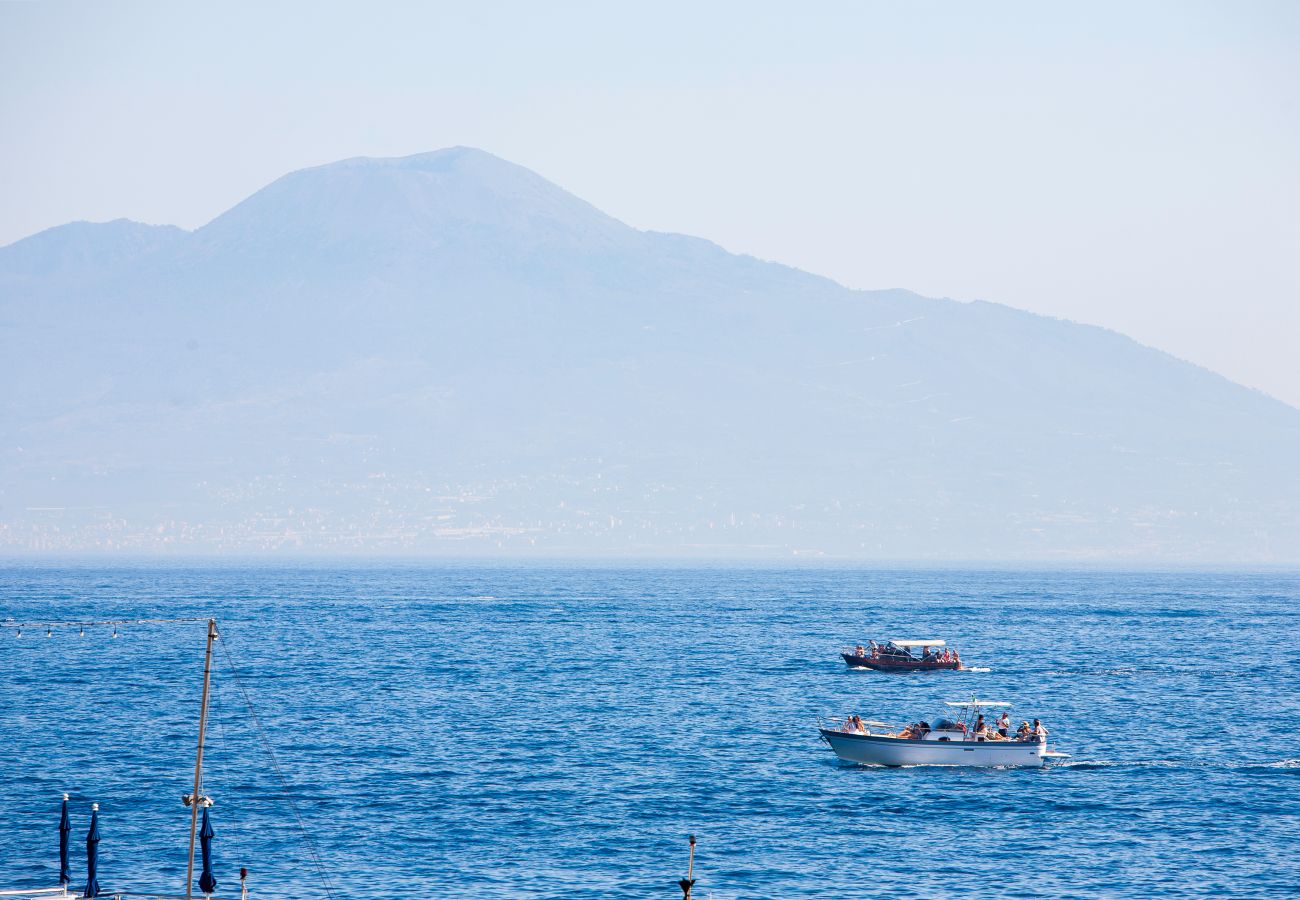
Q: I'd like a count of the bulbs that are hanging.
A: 4